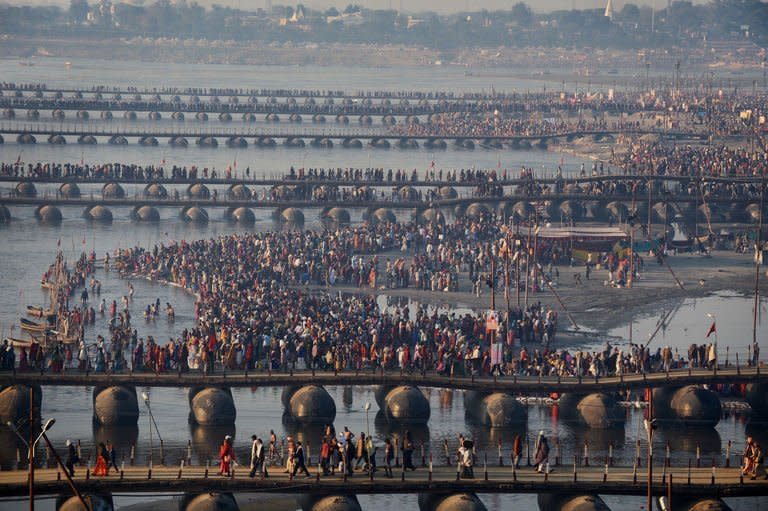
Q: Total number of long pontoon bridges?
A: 7